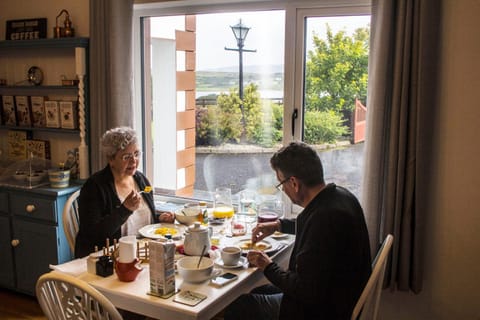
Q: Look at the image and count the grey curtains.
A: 2